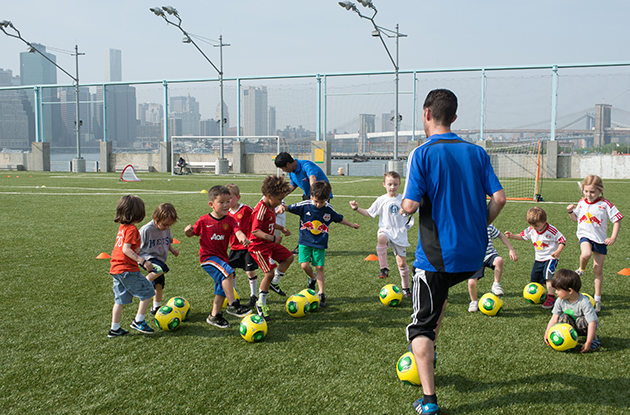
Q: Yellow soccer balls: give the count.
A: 12